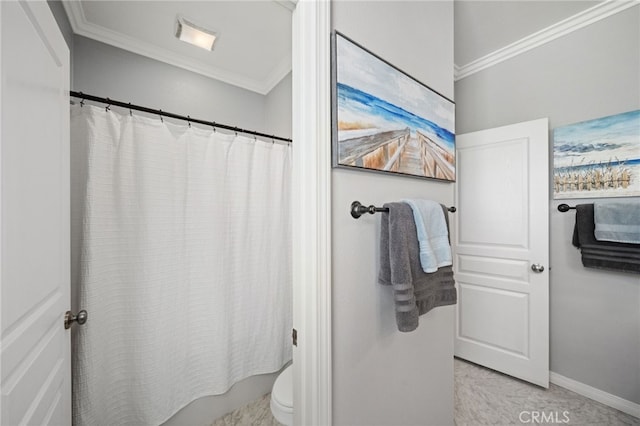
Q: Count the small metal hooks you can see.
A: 10